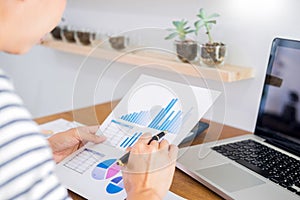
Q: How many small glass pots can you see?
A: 6